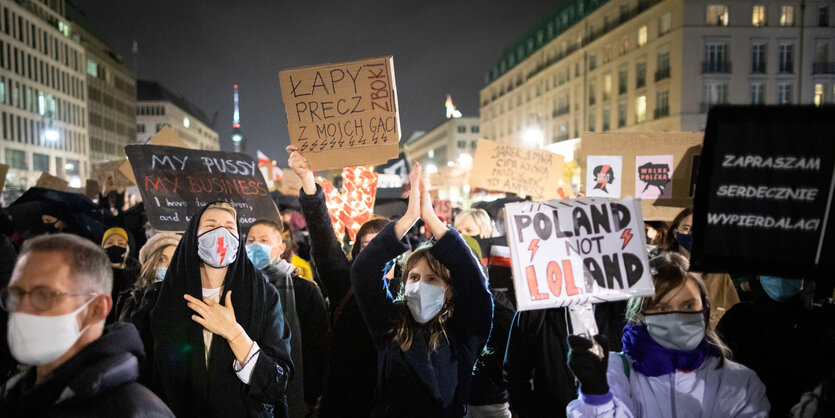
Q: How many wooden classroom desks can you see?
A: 0